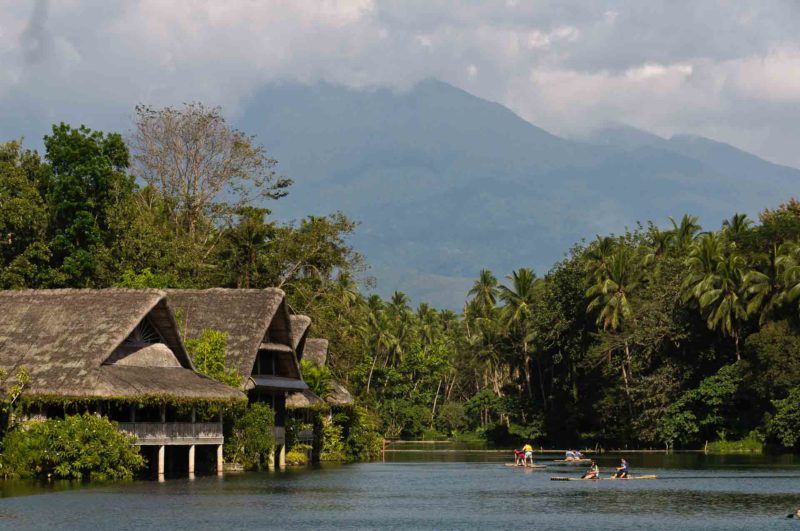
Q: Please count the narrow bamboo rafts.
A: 3